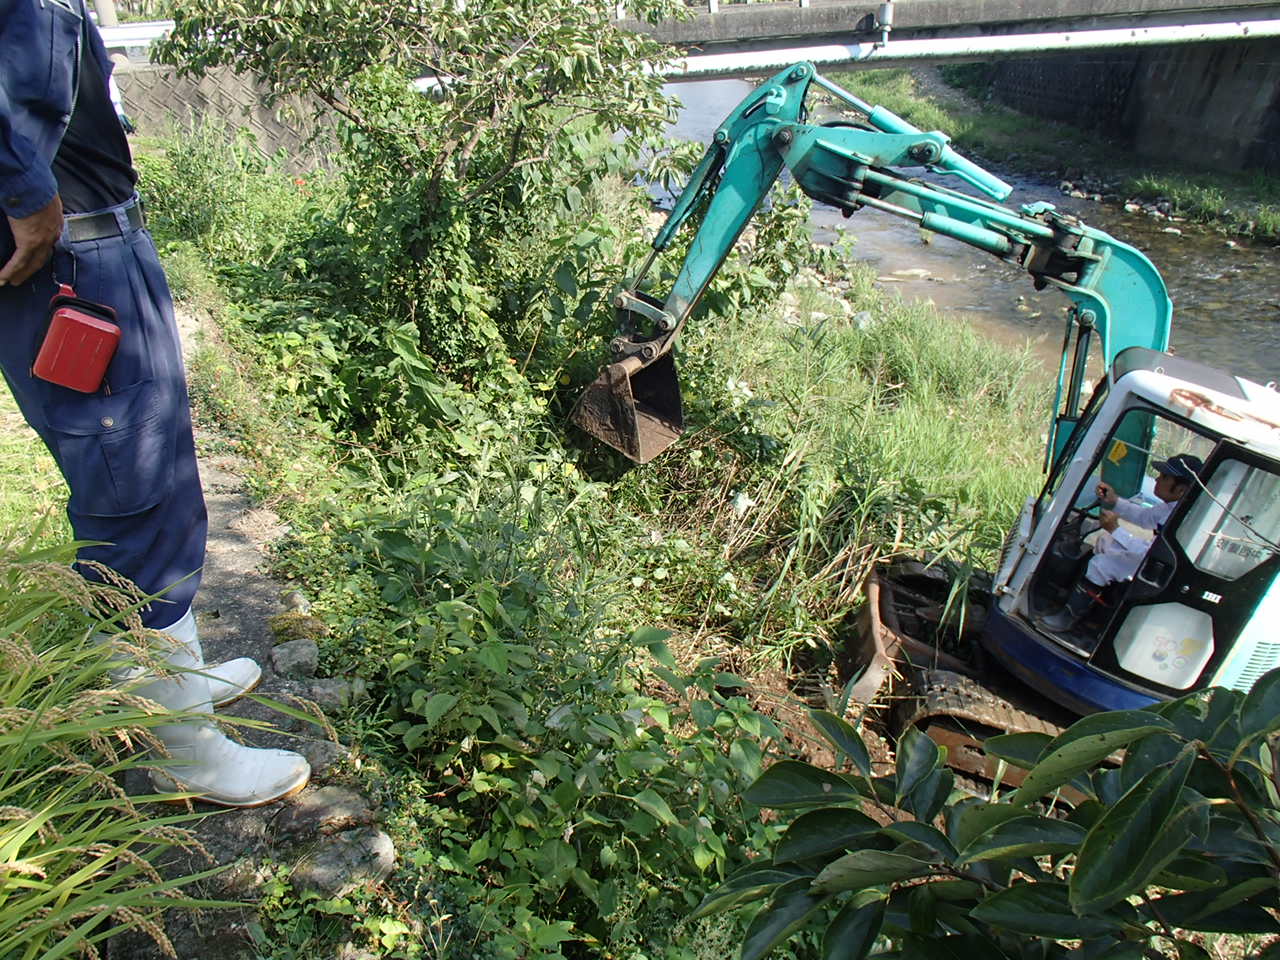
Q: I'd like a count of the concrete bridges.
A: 1